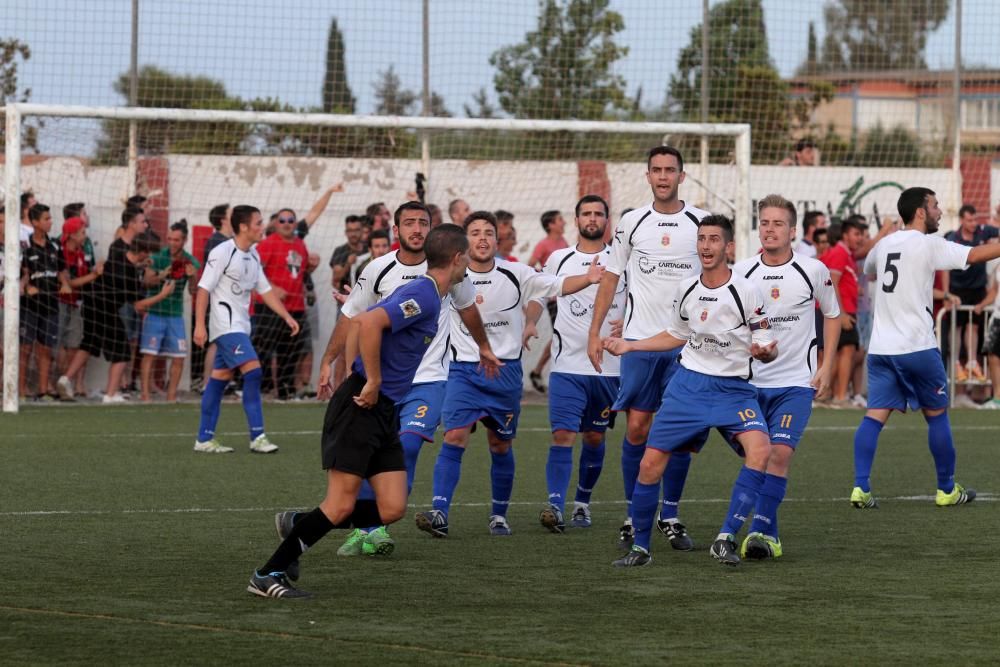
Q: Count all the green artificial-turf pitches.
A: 1